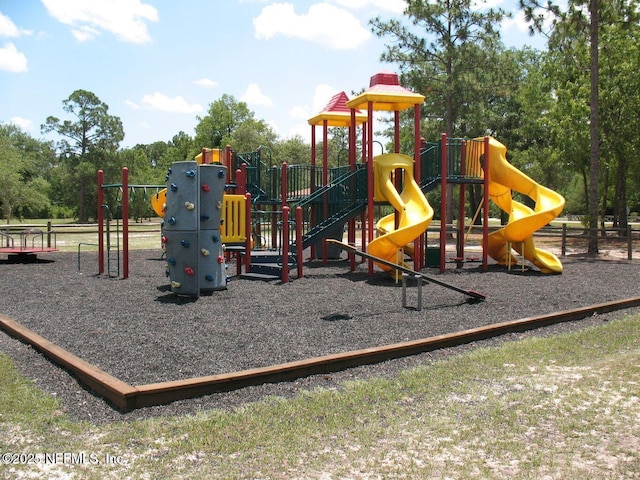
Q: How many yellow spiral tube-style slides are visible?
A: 2